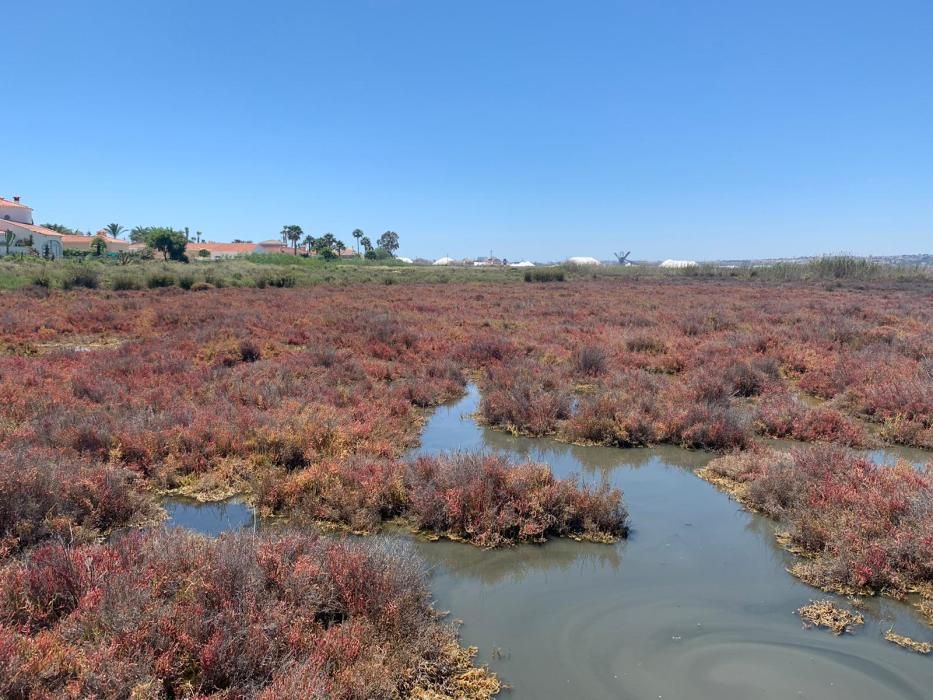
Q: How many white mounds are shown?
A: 5